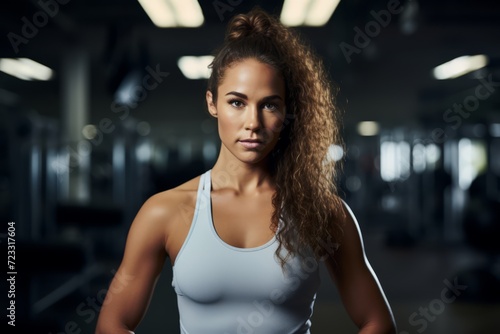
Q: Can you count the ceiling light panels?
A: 5